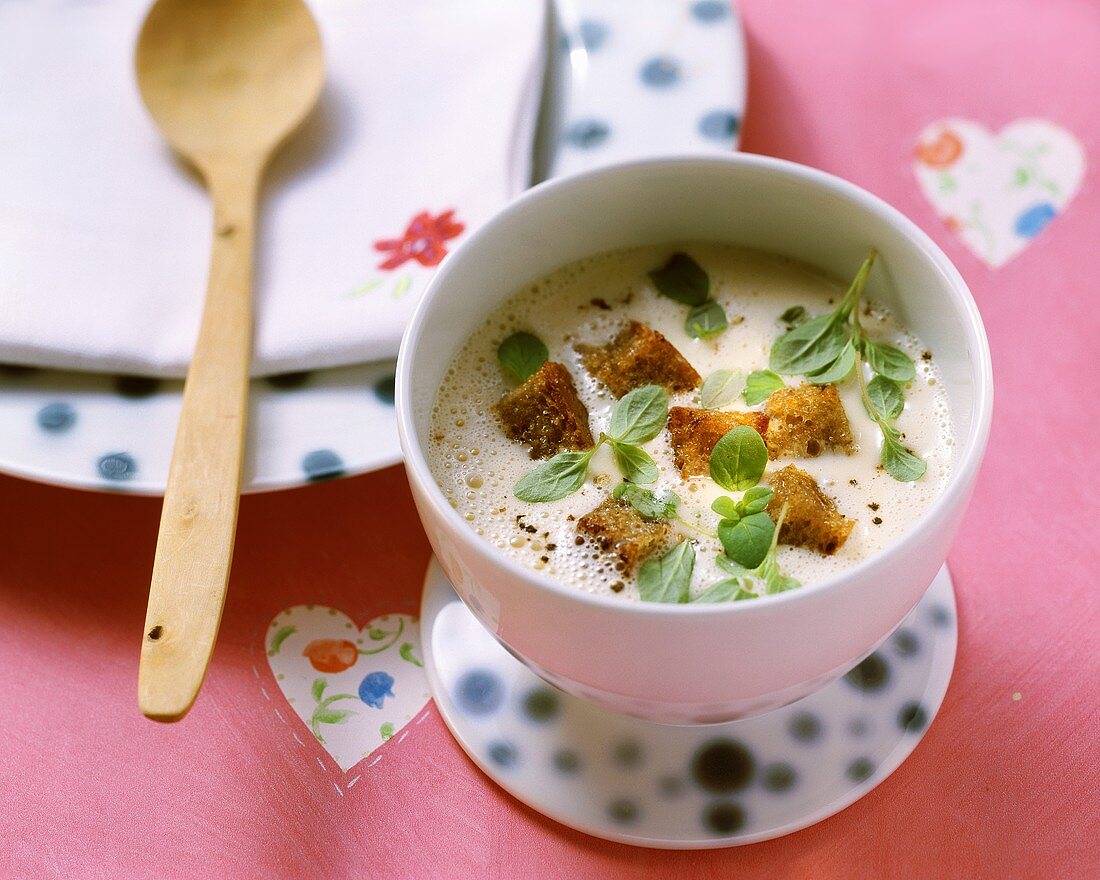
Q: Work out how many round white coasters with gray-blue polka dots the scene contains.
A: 1